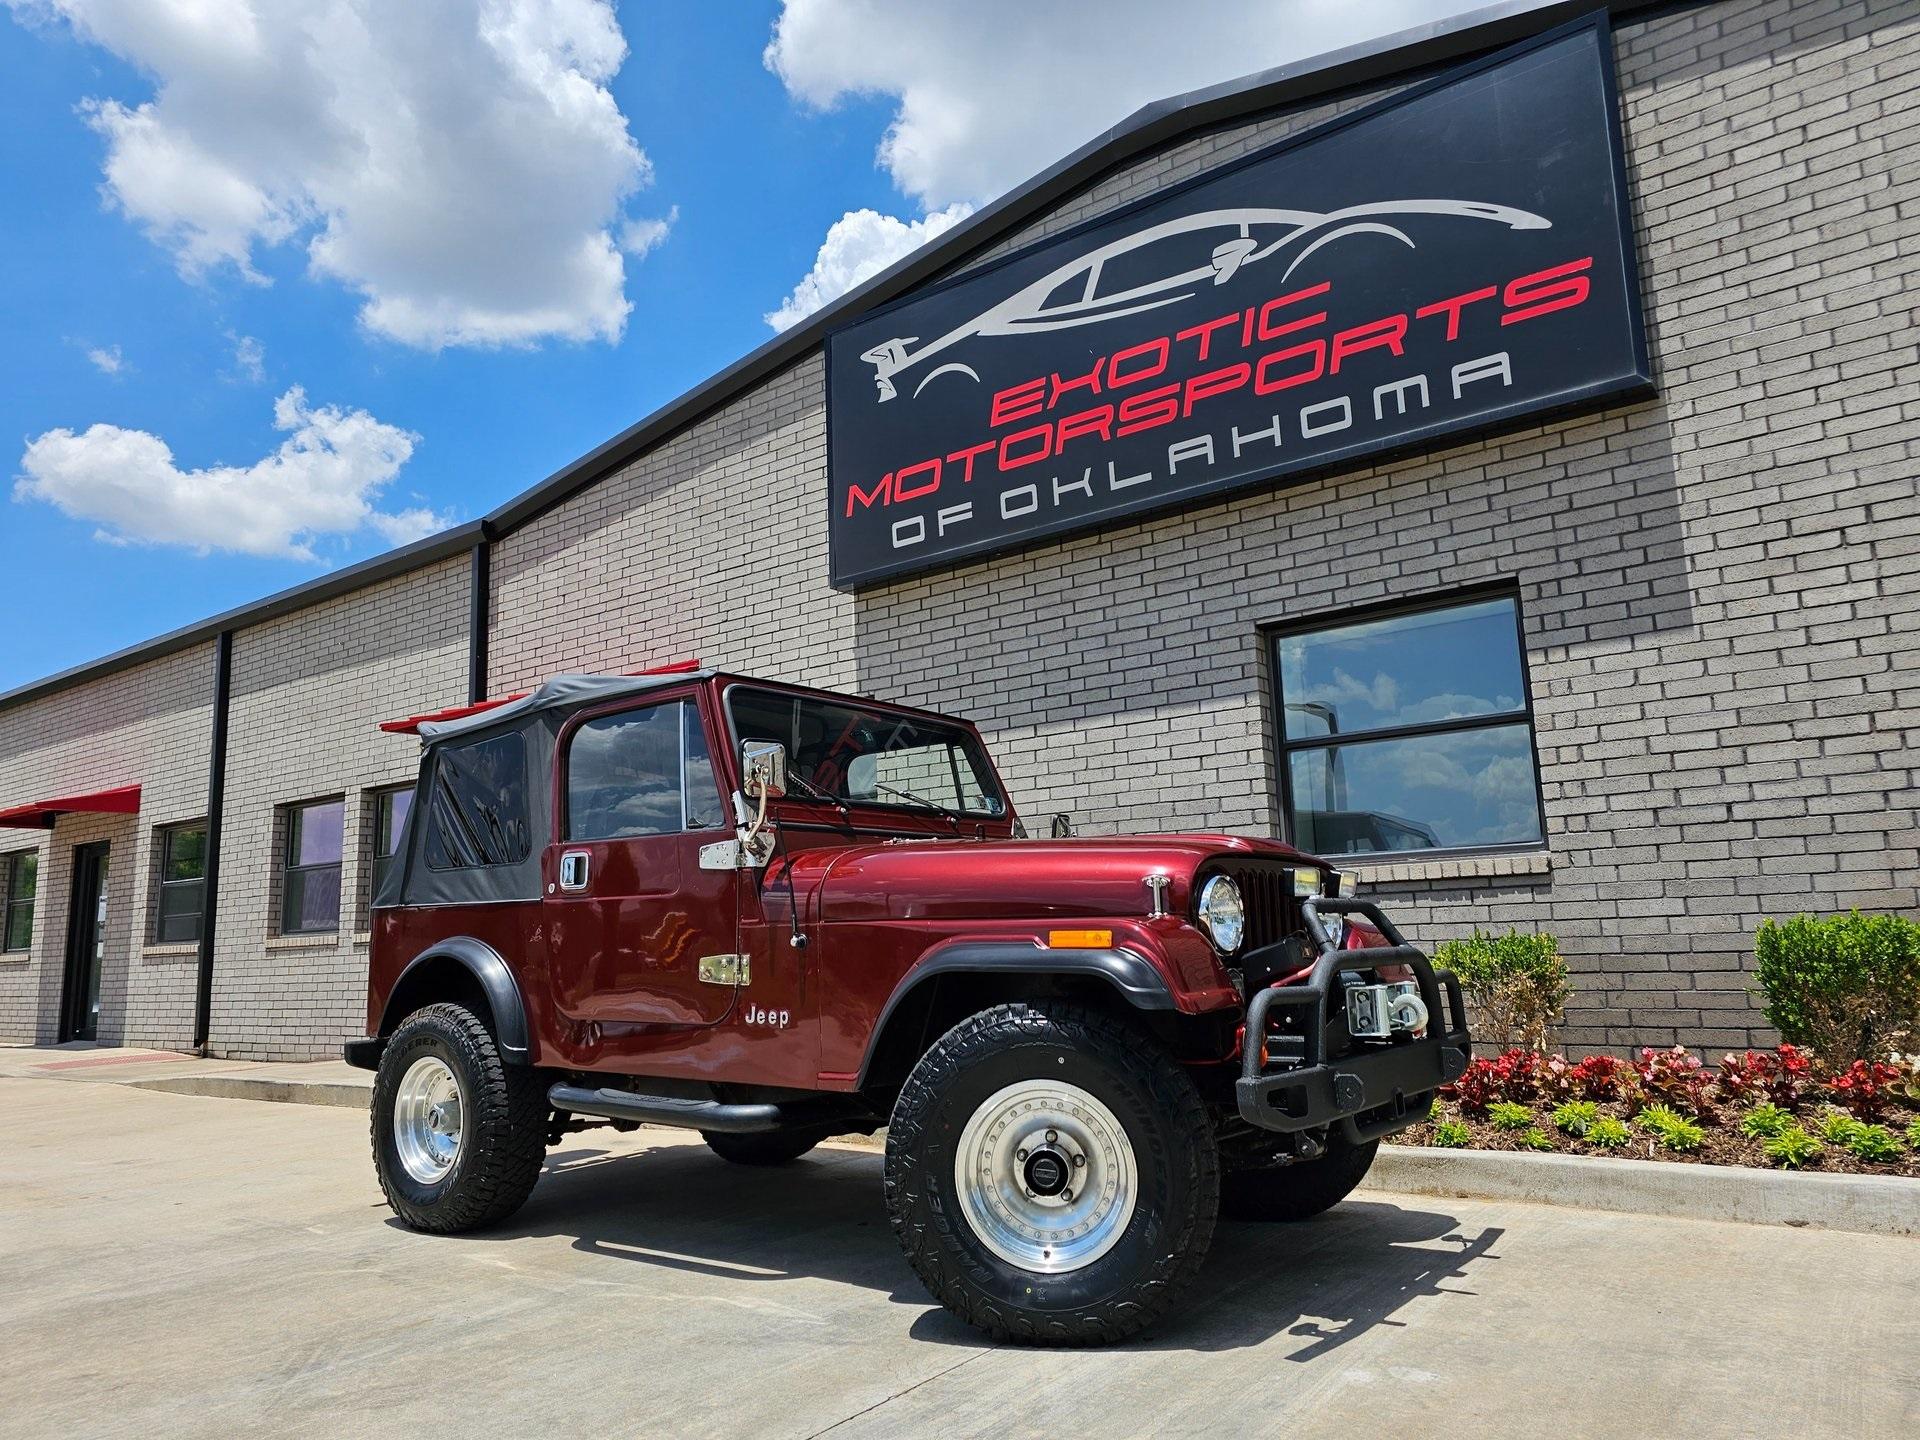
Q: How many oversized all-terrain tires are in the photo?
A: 4